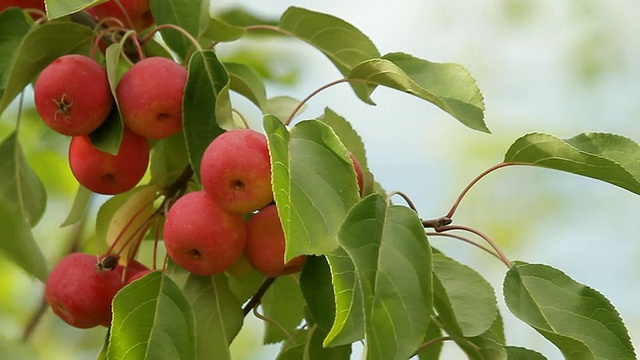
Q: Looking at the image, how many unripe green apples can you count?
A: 0